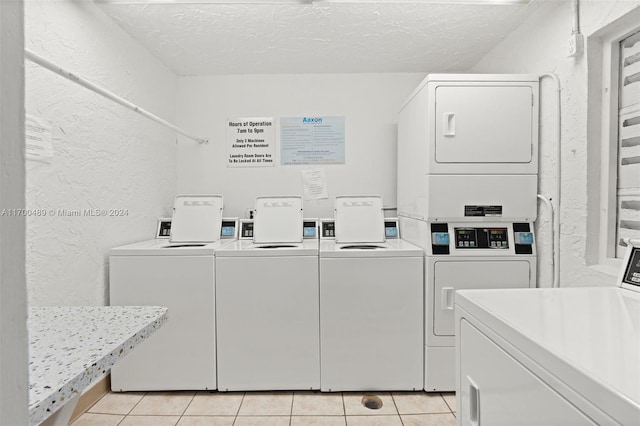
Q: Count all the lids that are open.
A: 3